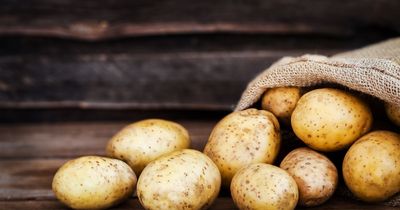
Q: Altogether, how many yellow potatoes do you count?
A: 10